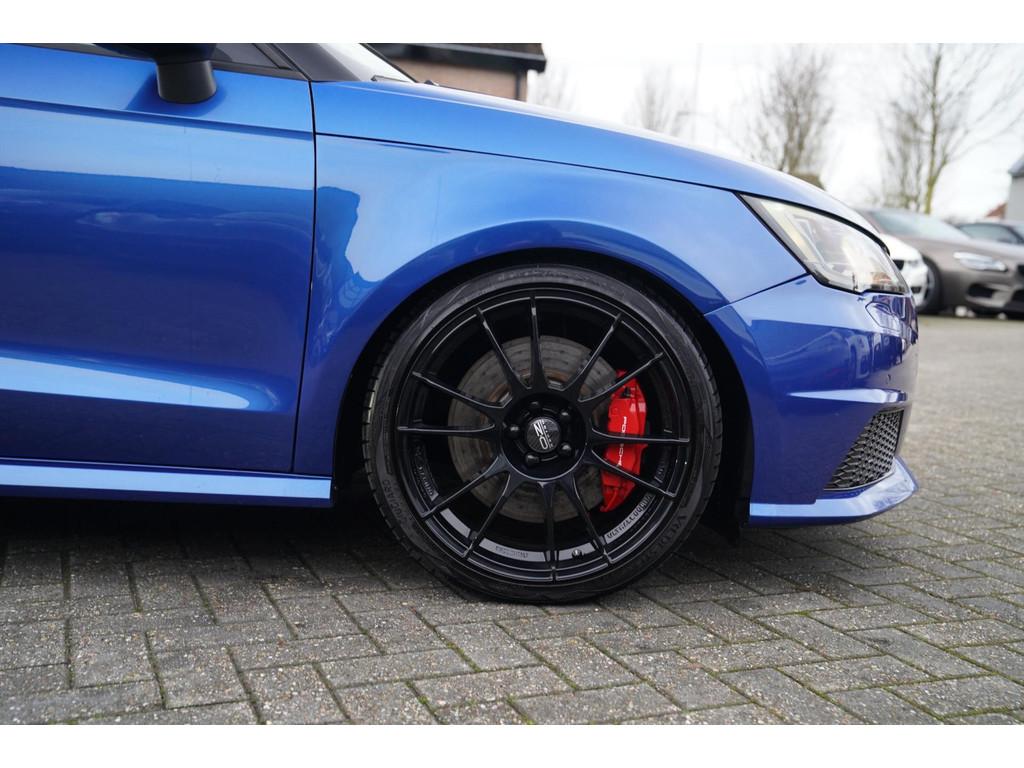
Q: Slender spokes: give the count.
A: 12